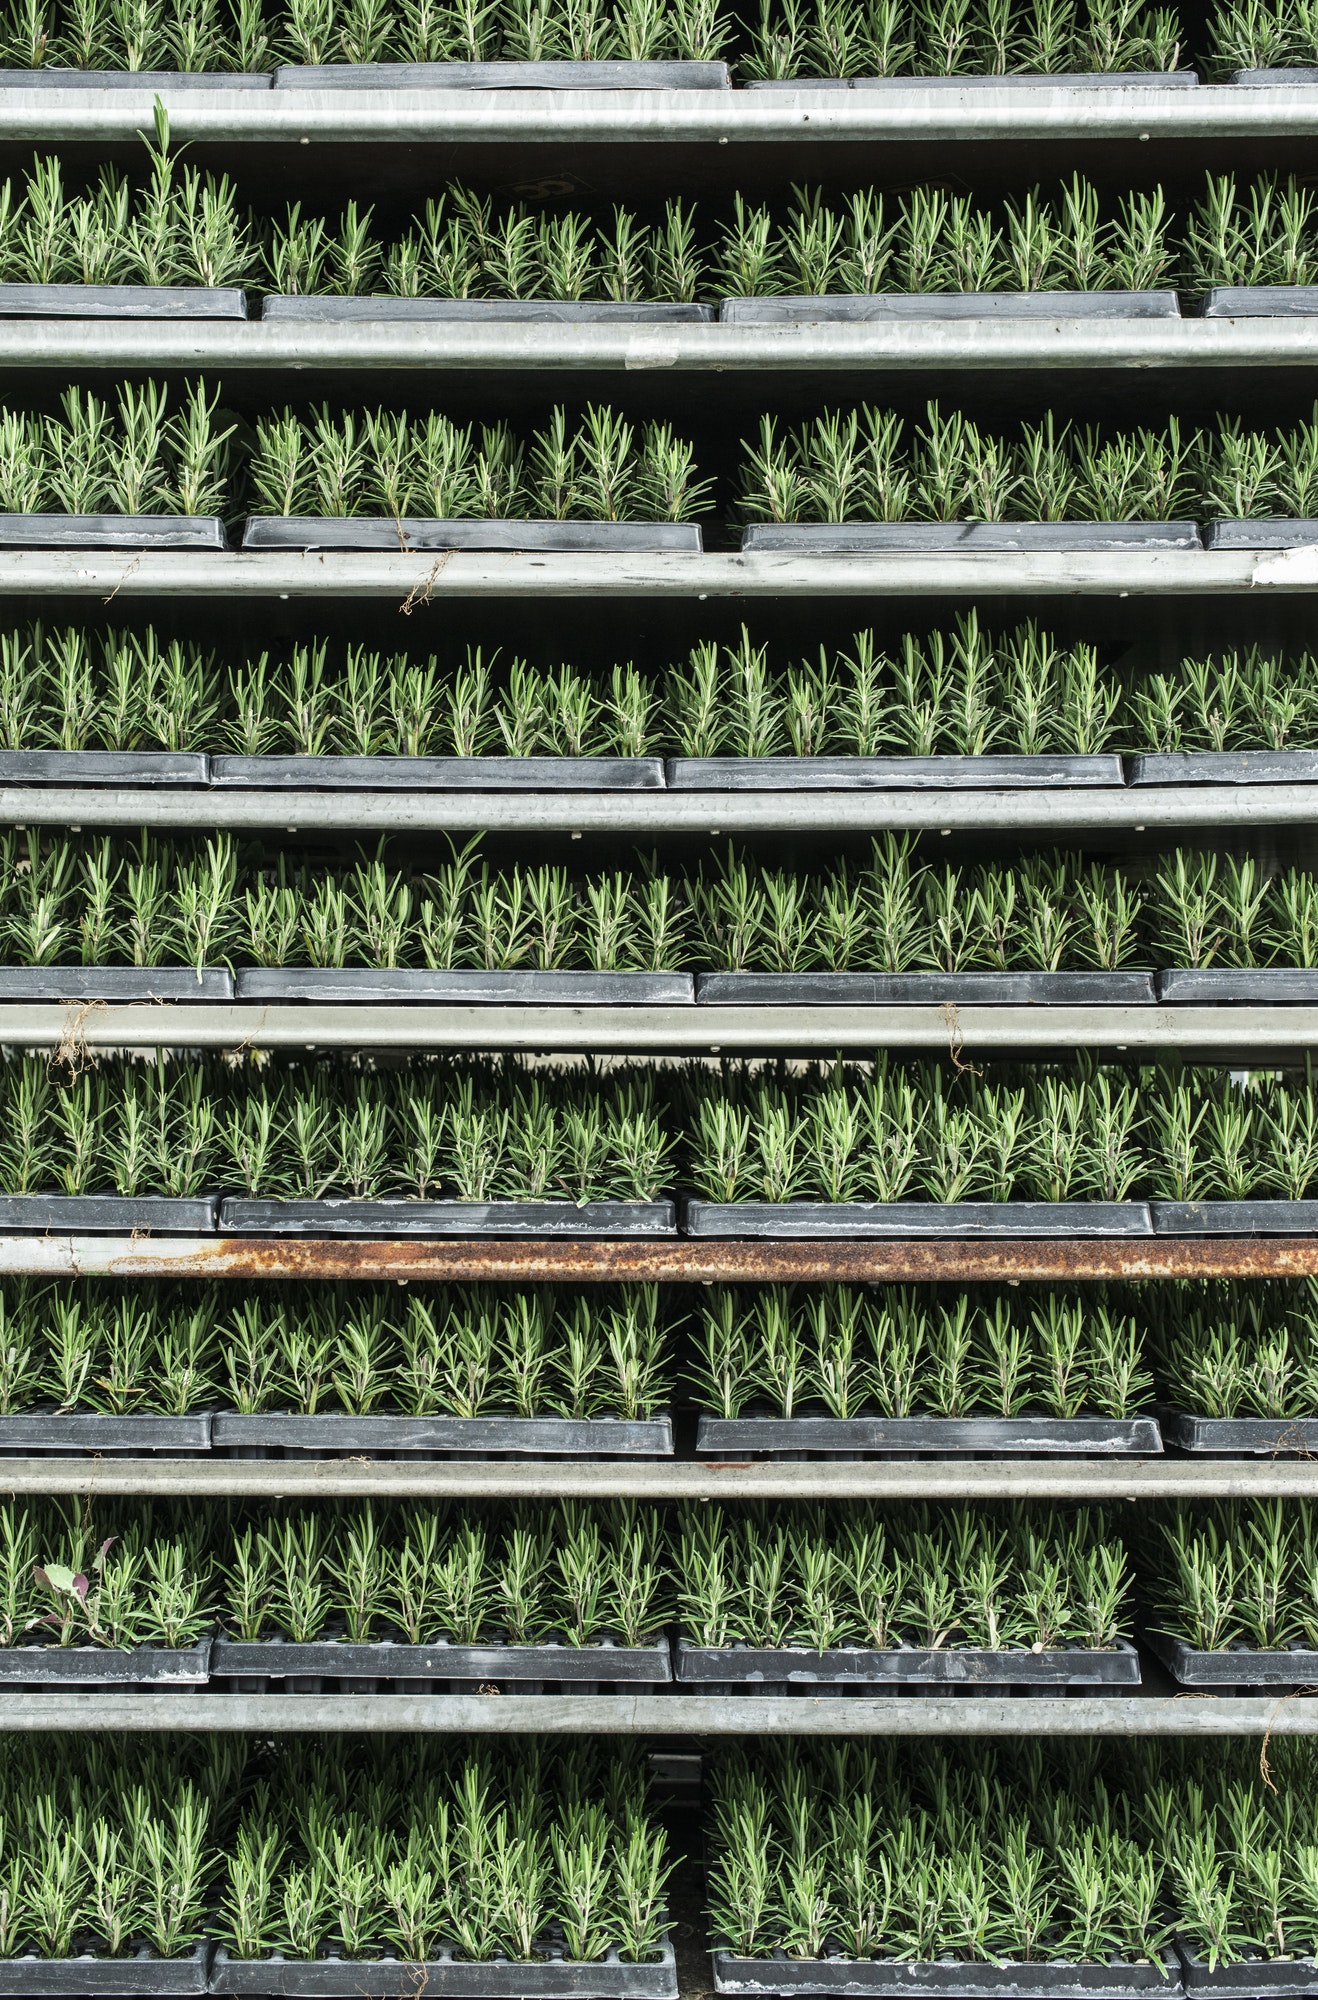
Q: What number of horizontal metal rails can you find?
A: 8